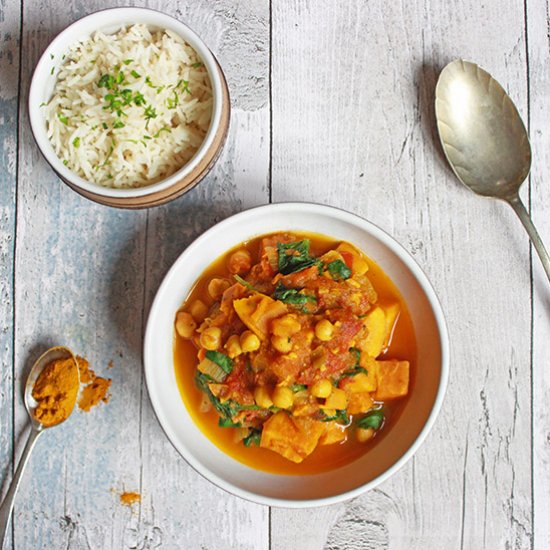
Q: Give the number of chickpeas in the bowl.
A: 13